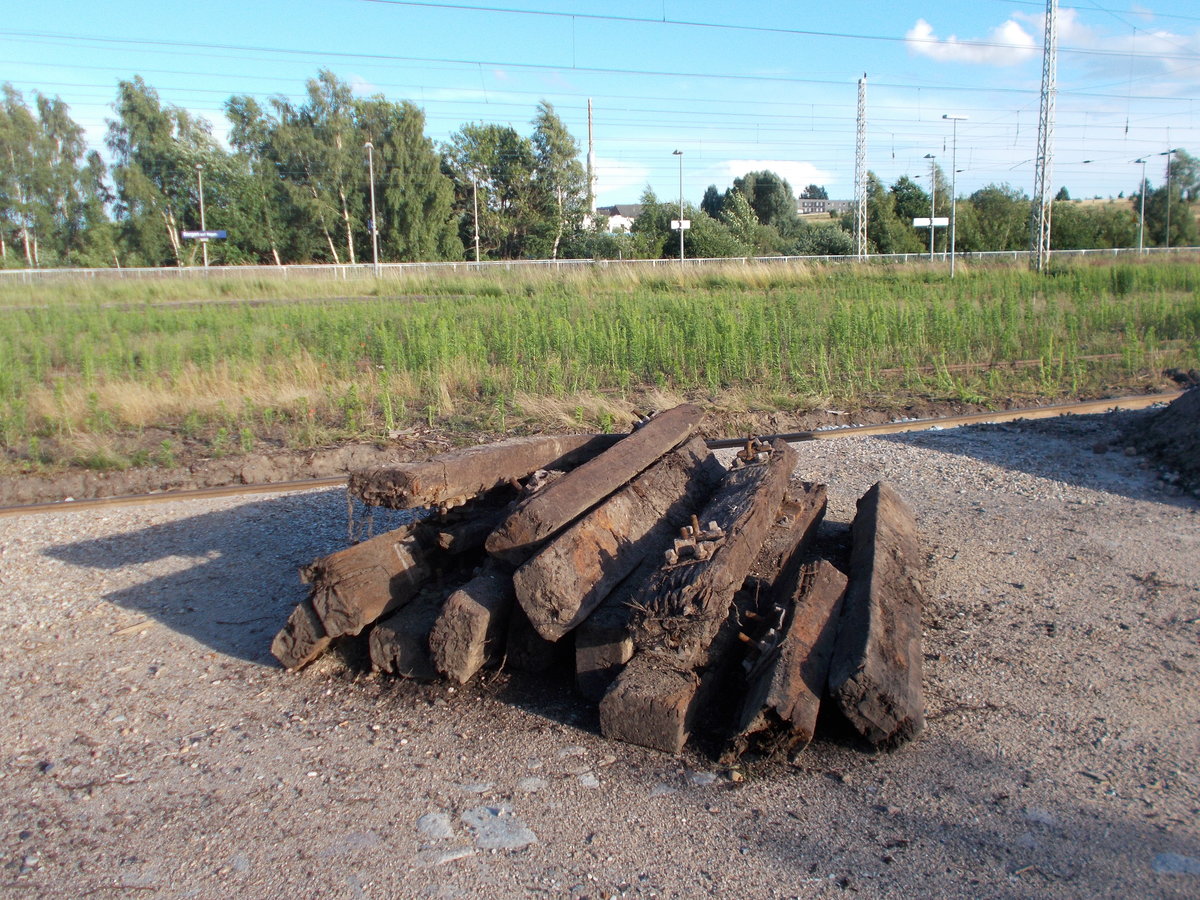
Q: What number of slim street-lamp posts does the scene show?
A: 8